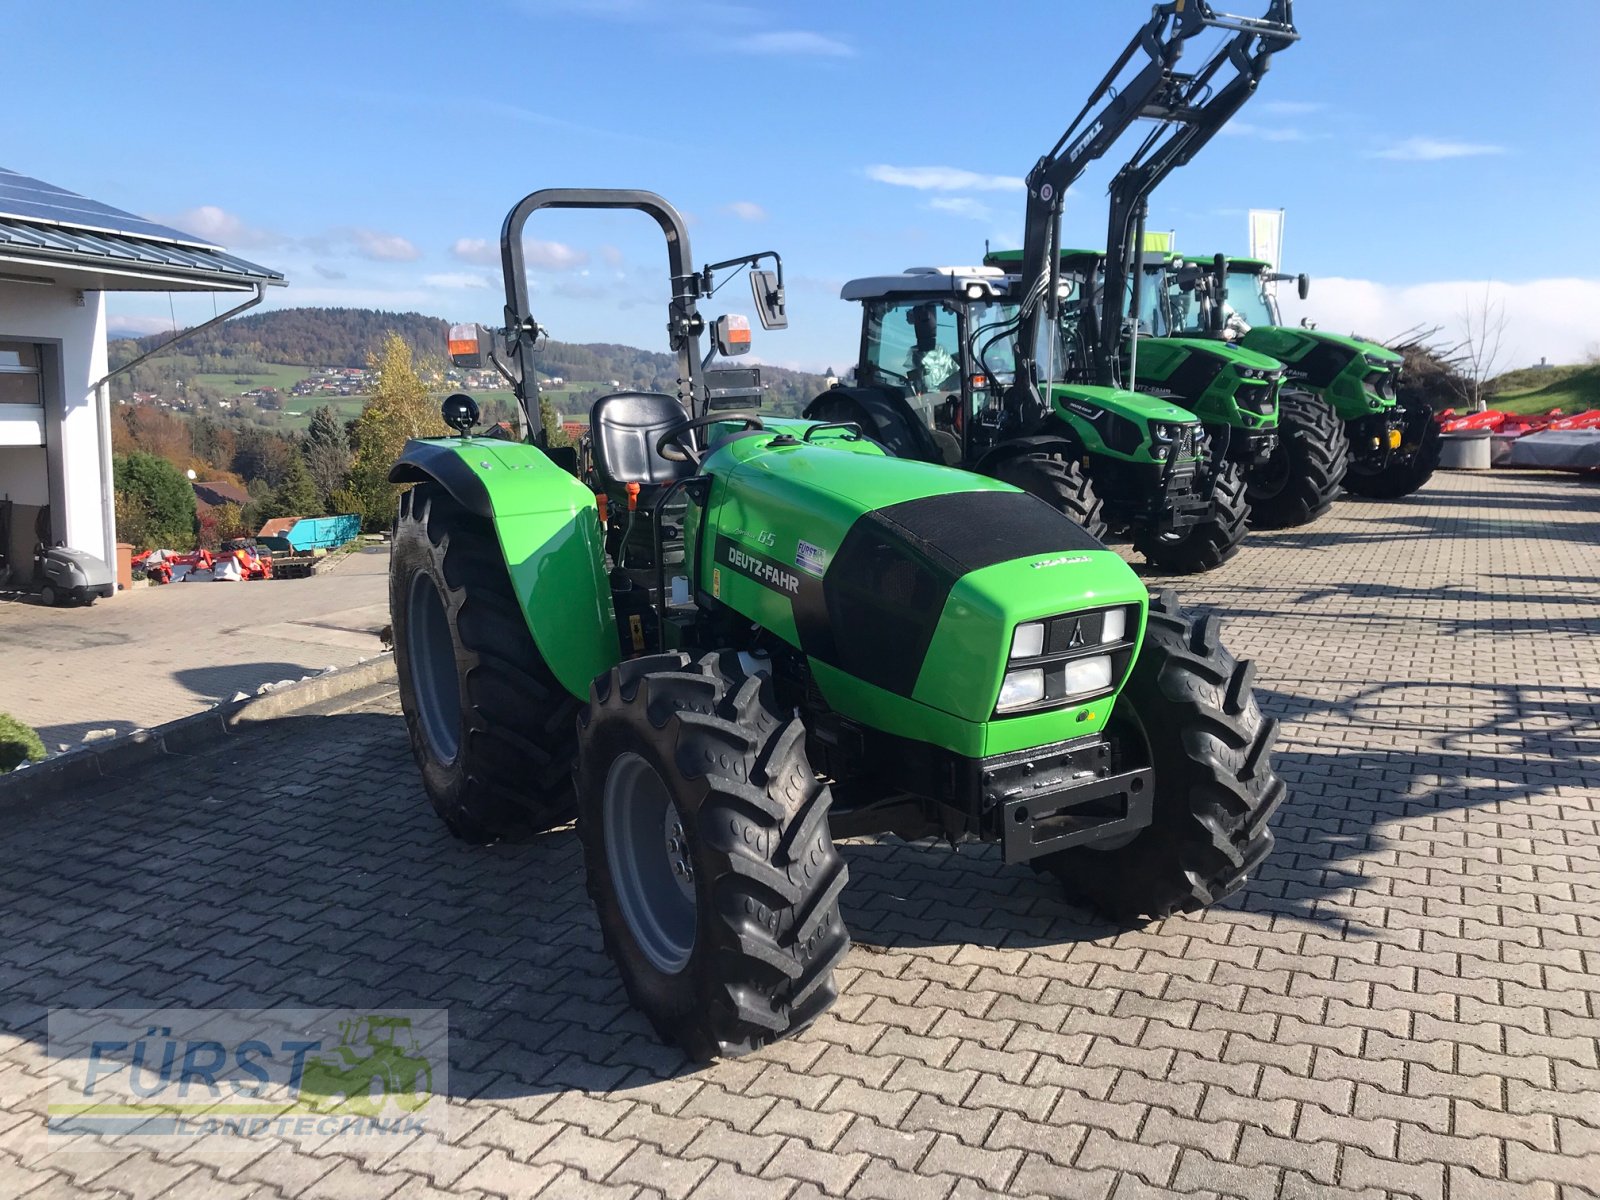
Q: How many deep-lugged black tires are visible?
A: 7